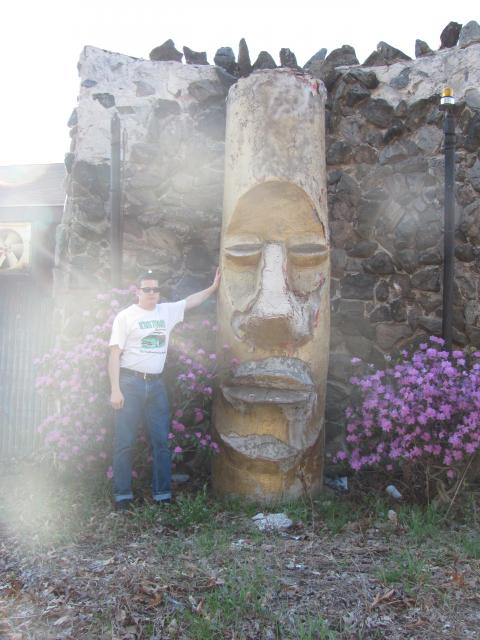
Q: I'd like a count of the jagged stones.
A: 12